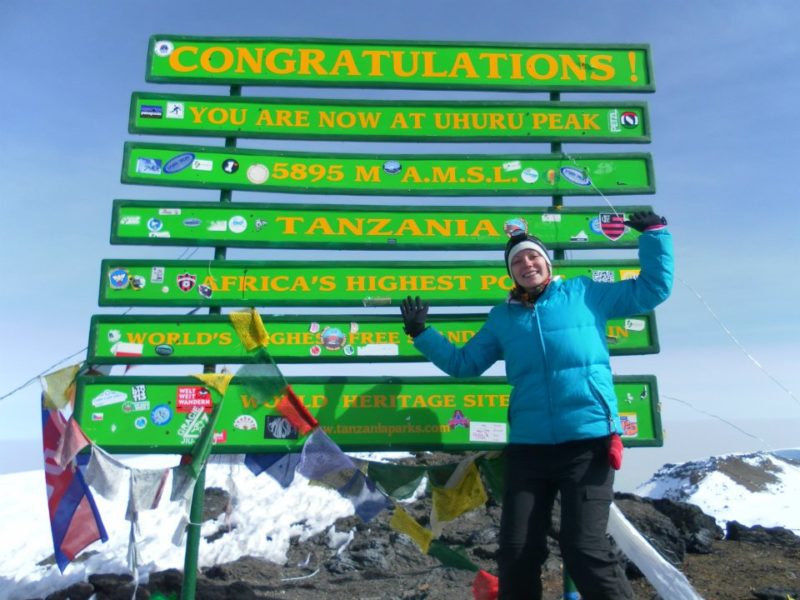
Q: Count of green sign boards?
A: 7